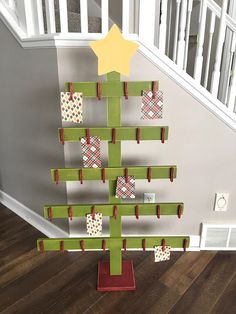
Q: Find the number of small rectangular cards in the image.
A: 6